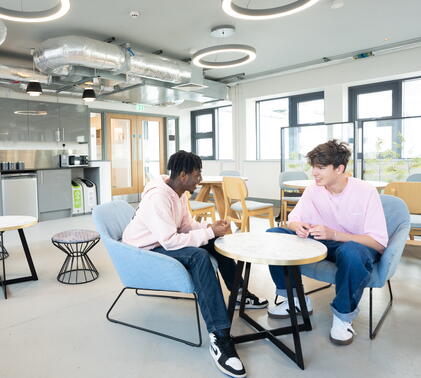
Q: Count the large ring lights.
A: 3